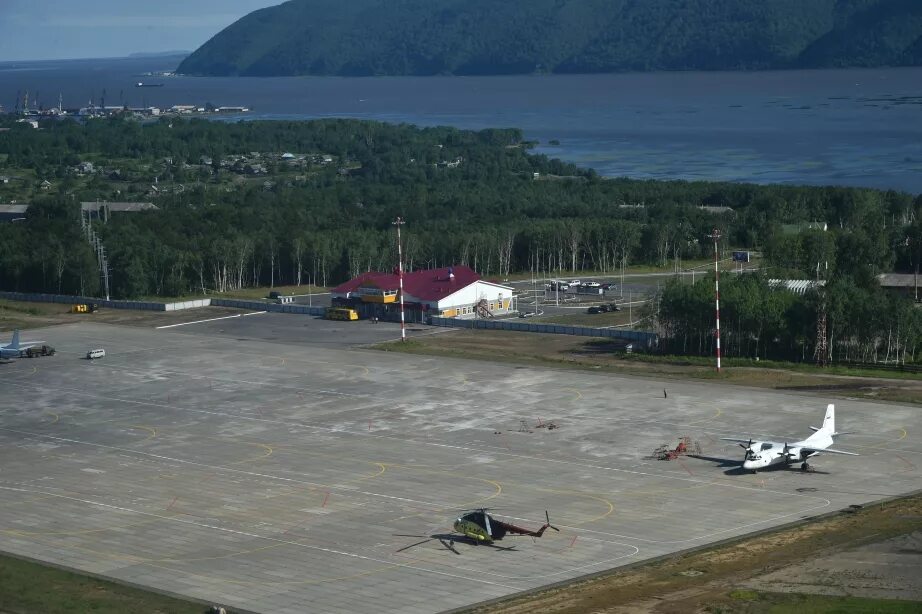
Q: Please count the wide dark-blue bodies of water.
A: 1